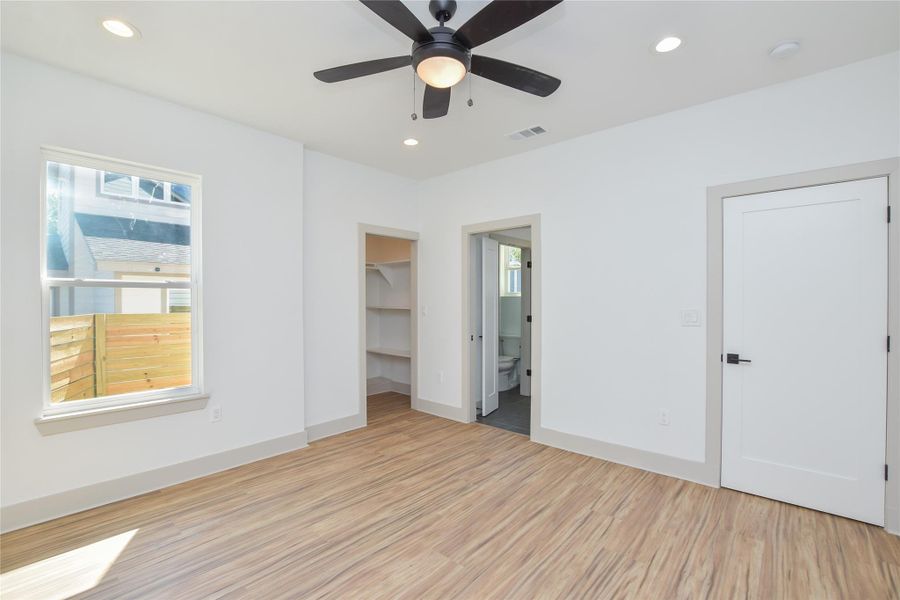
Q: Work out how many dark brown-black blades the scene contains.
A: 5